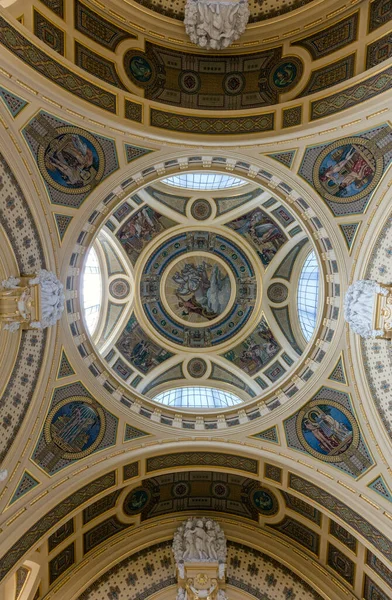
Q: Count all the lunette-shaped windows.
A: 4